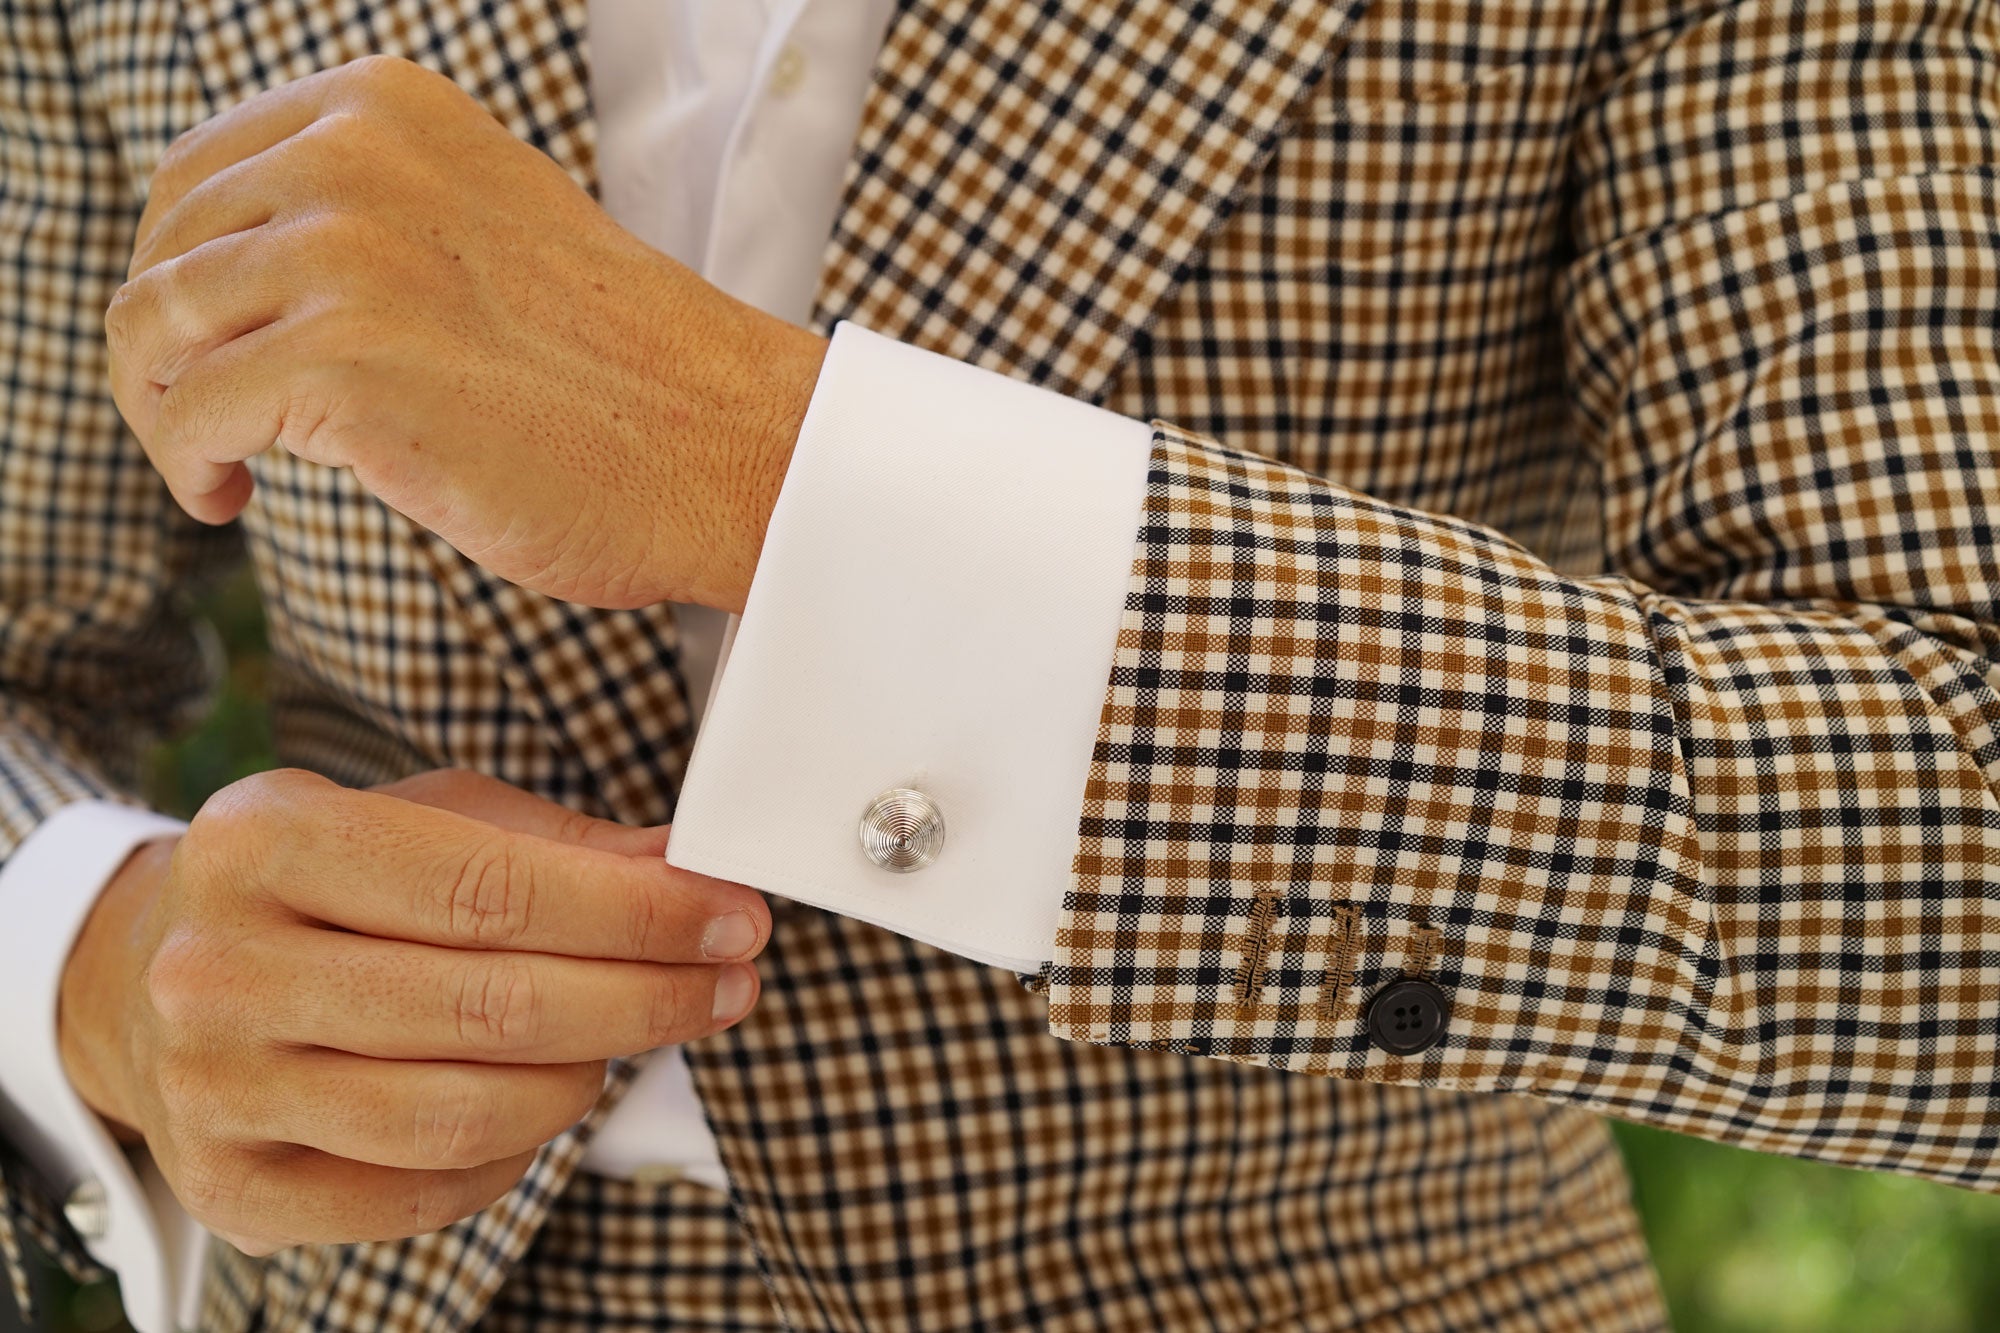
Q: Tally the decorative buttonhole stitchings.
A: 3